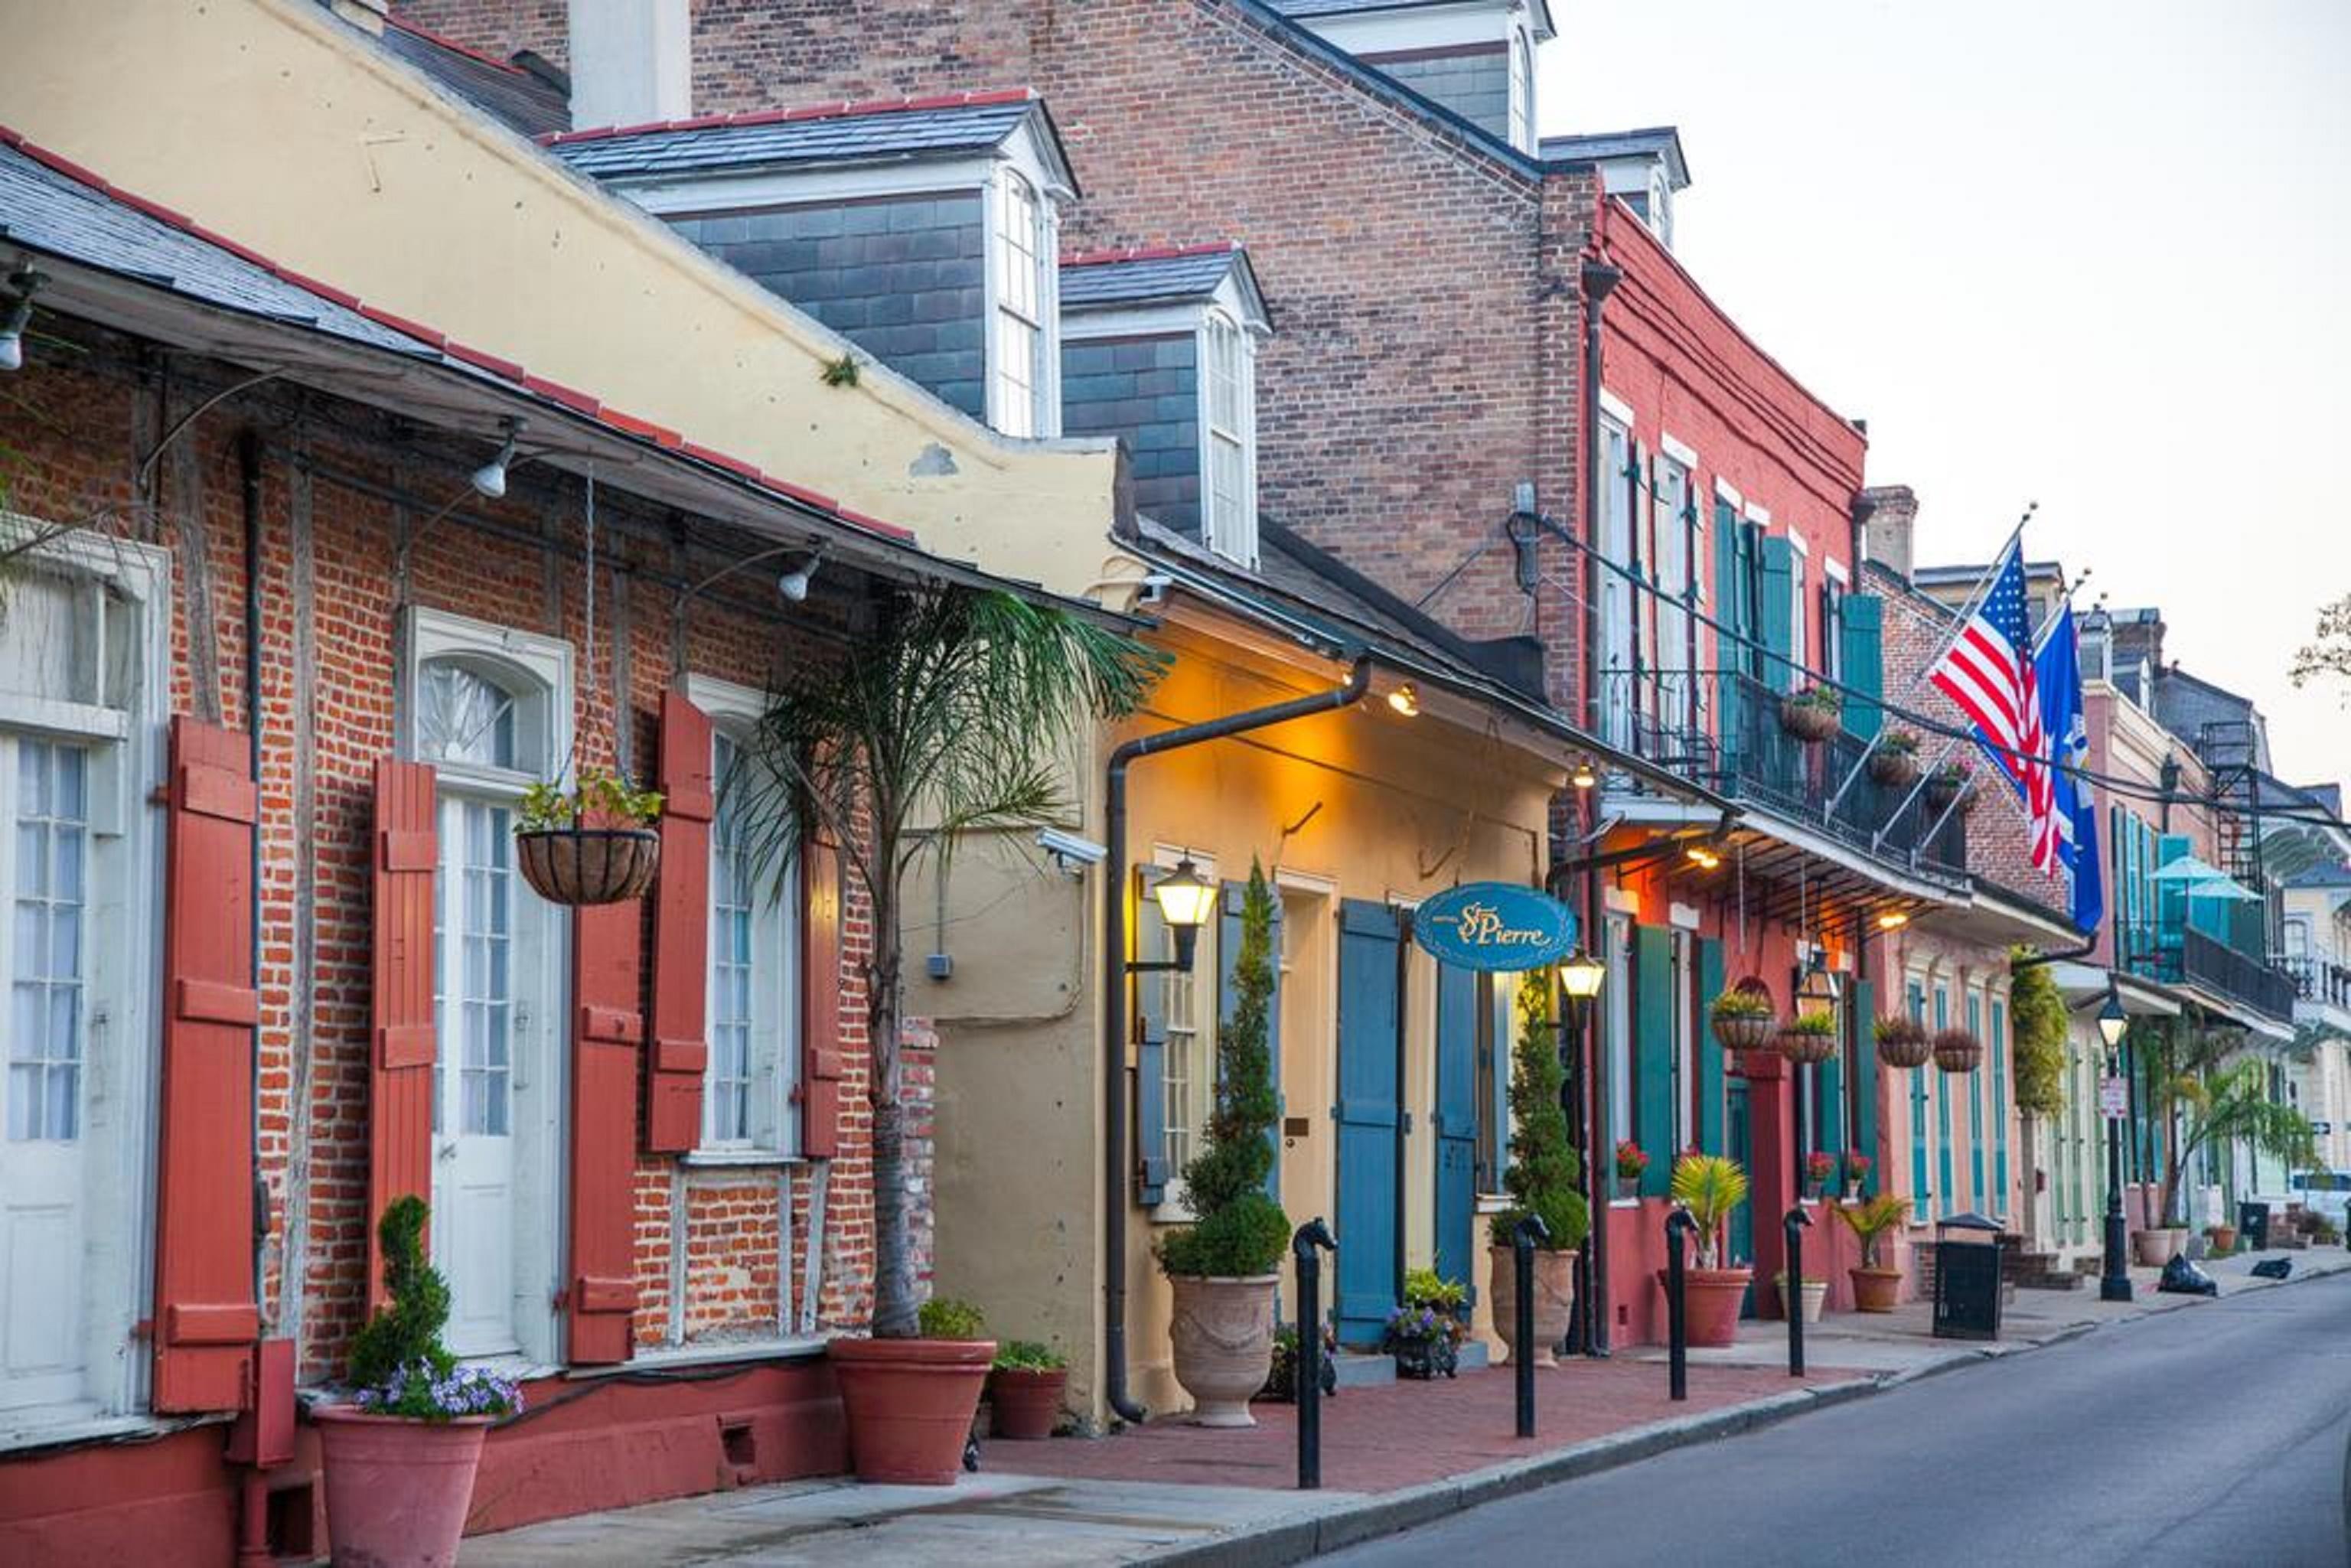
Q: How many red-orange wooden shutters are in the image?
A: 5